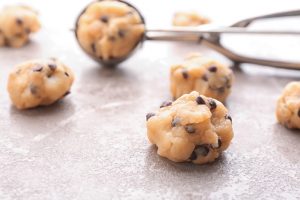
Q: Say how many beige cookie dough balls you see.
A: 7